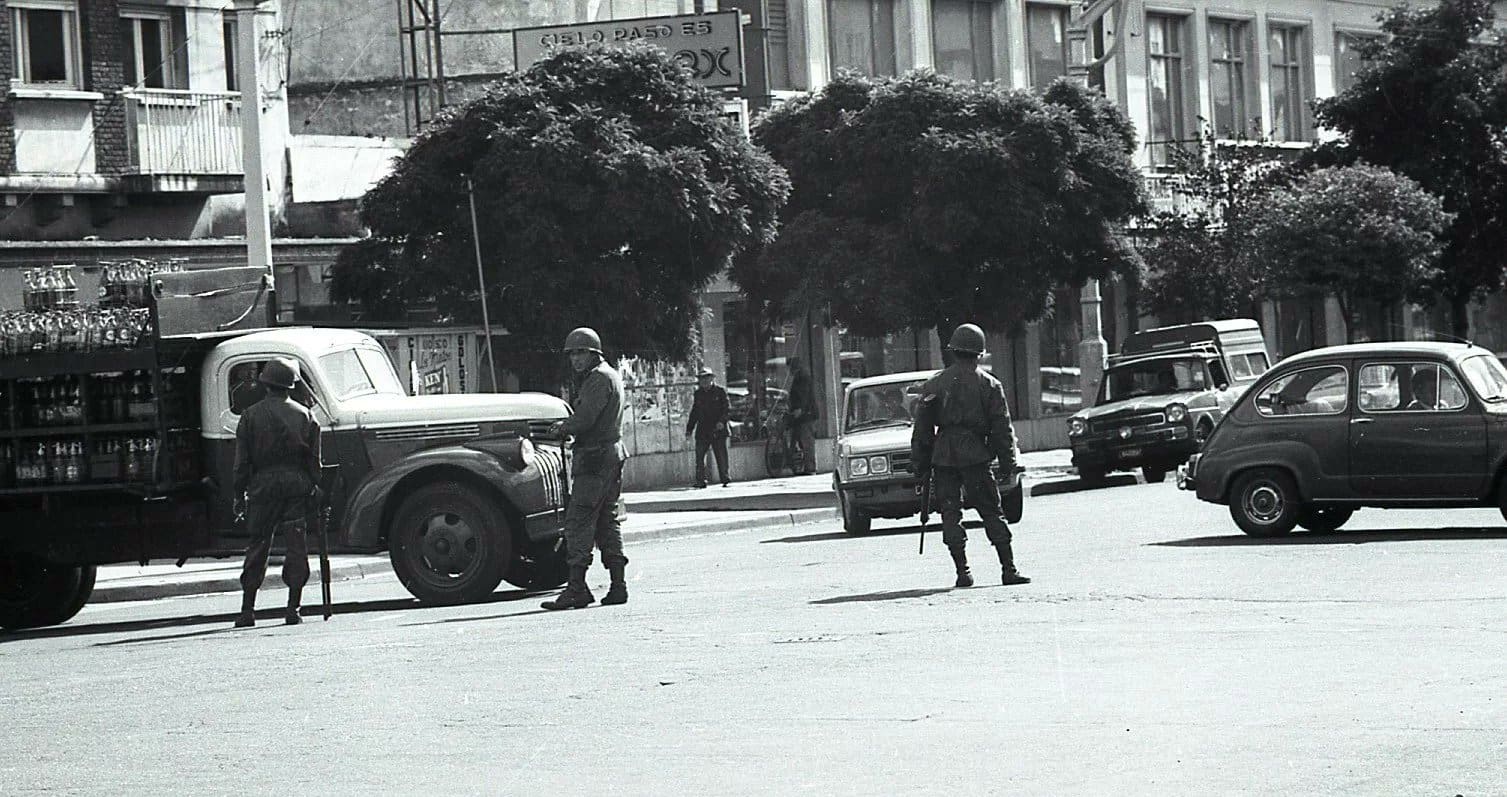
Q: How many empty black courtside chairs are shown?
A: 0